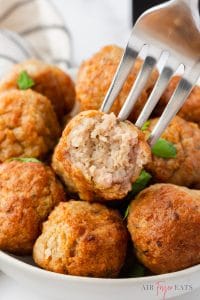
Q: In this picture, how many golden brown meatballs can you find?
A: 9